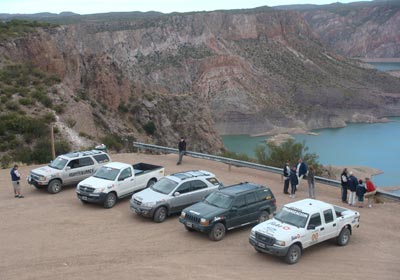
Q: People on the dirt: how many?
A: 10